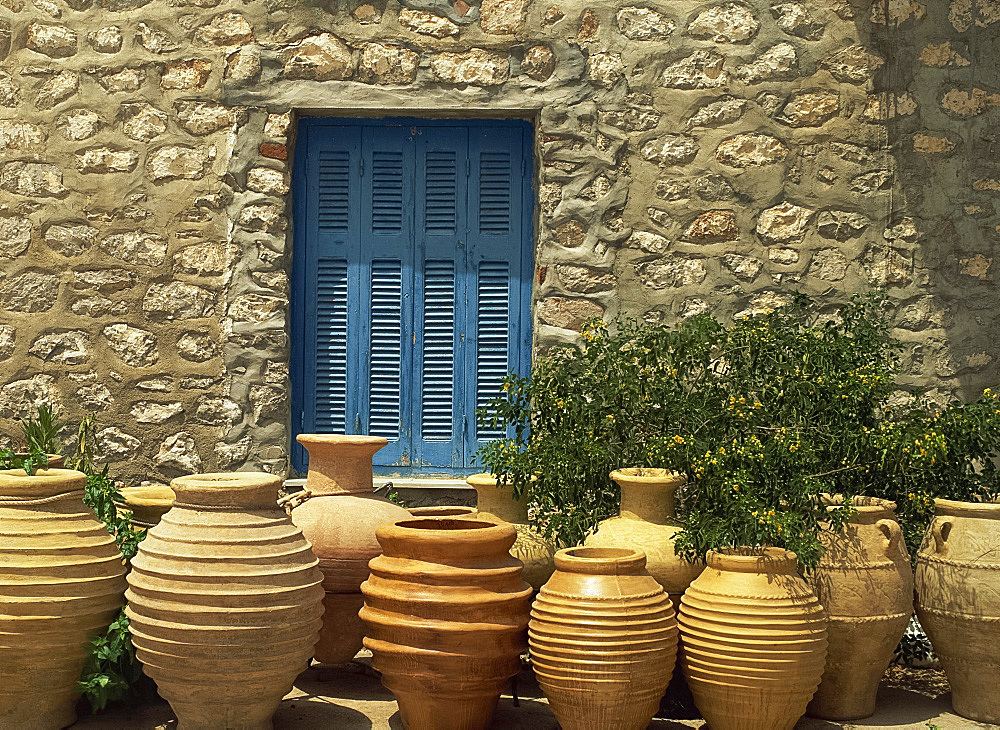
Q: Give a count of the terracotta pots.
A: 13